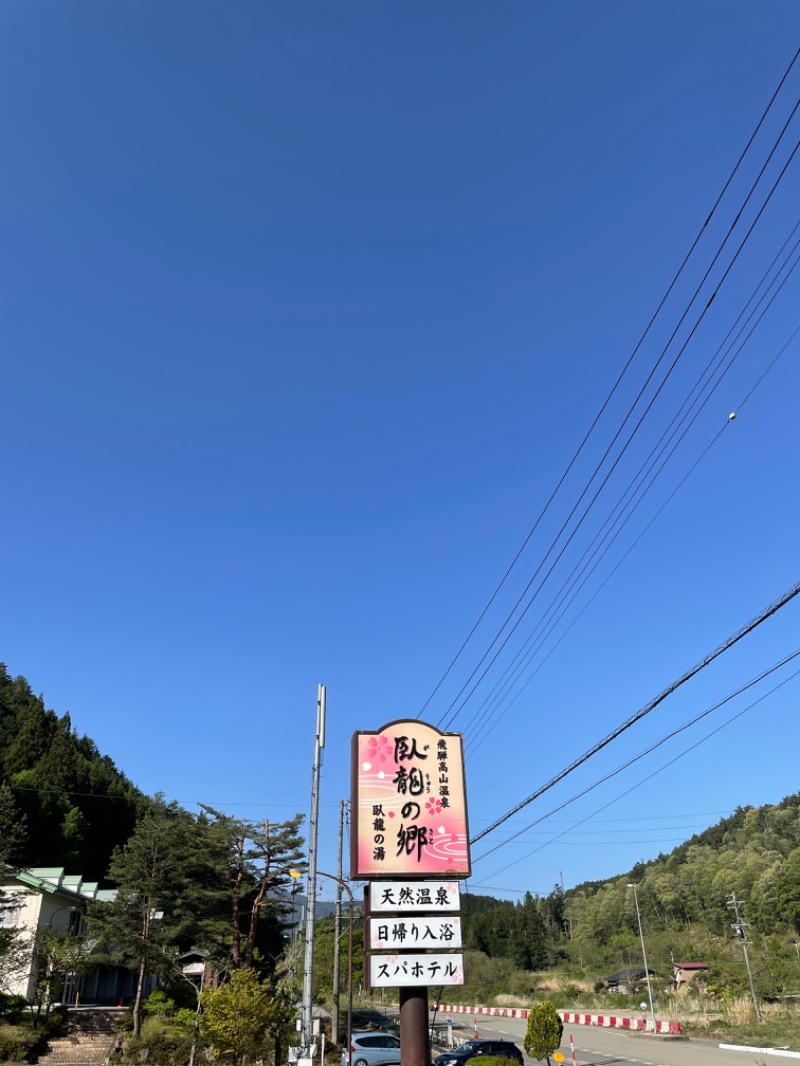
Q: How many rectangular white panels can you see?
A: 3